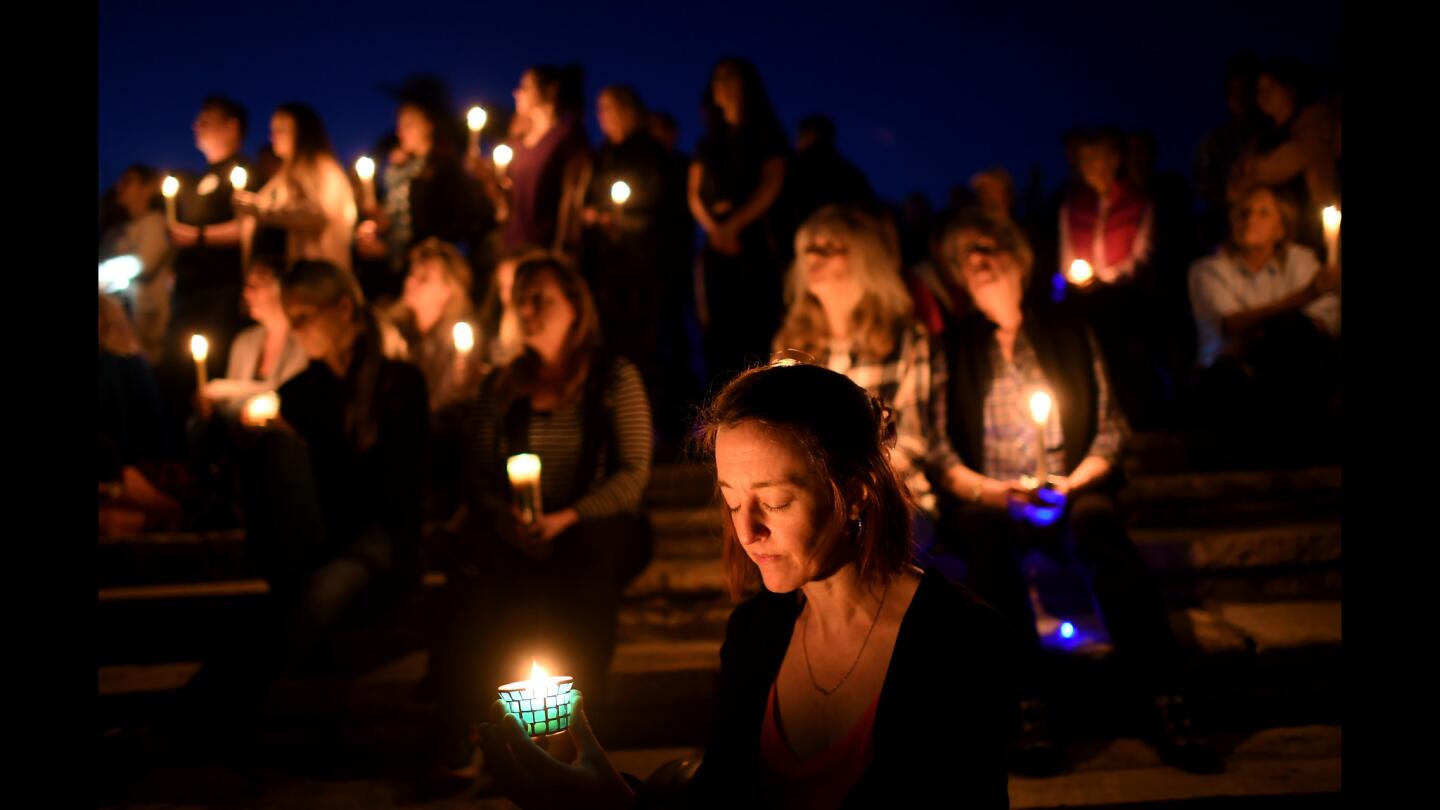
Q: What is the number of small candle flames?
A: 14